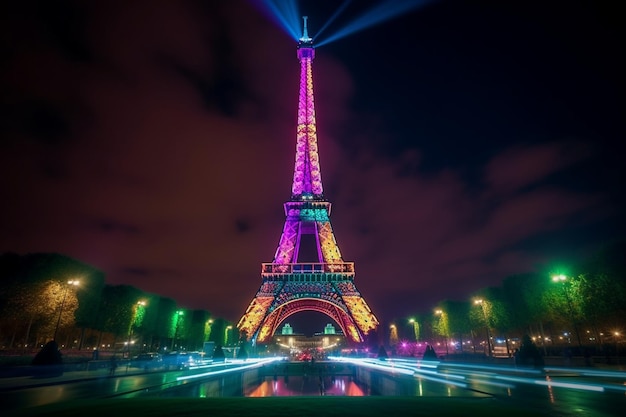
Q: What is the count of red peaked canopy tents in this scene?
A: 0